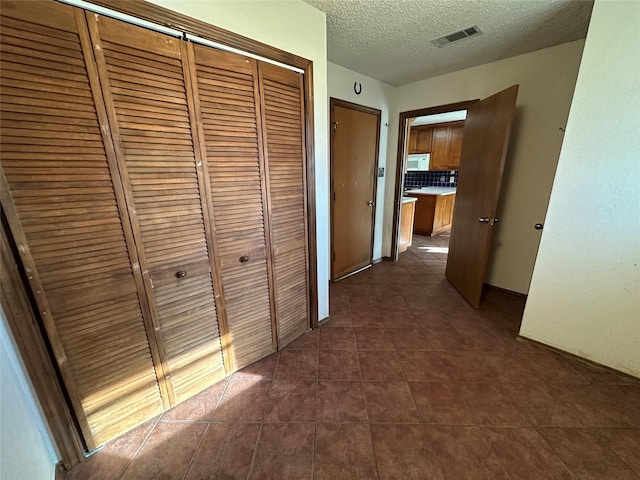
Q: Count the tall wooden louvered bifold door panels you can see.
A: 4